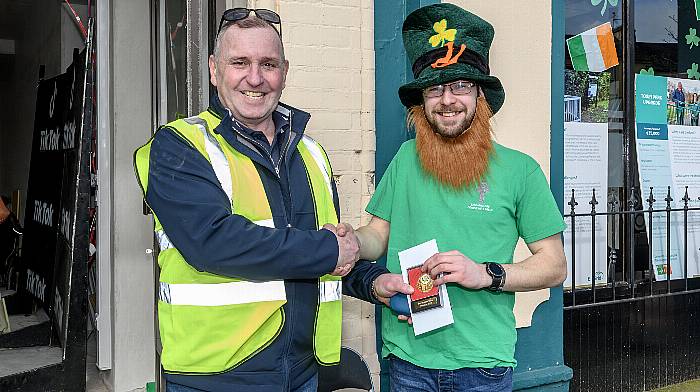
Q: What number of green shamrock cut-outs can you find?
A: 4